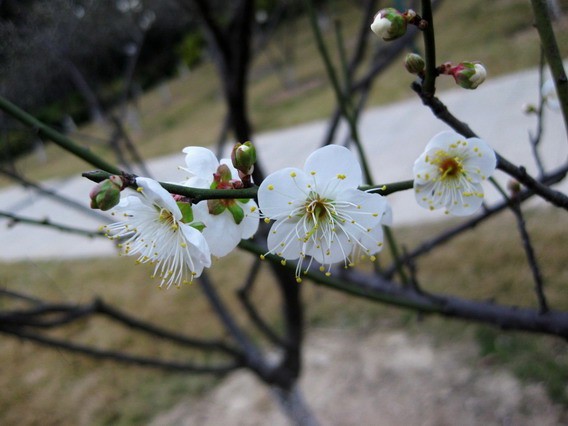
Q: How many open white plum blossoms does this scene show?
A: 4